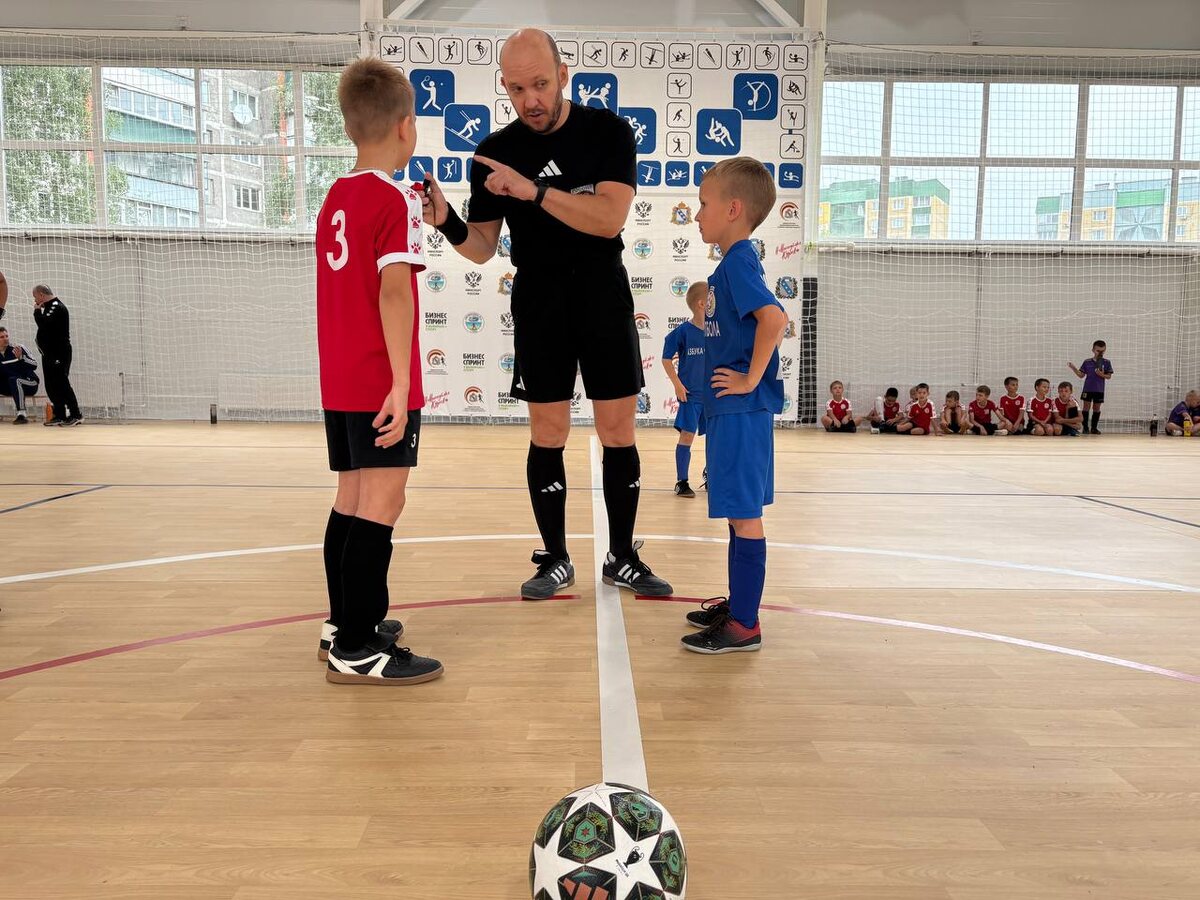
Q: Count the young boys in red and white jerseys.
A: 10